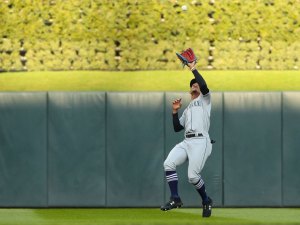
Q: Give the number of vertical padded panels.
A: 6